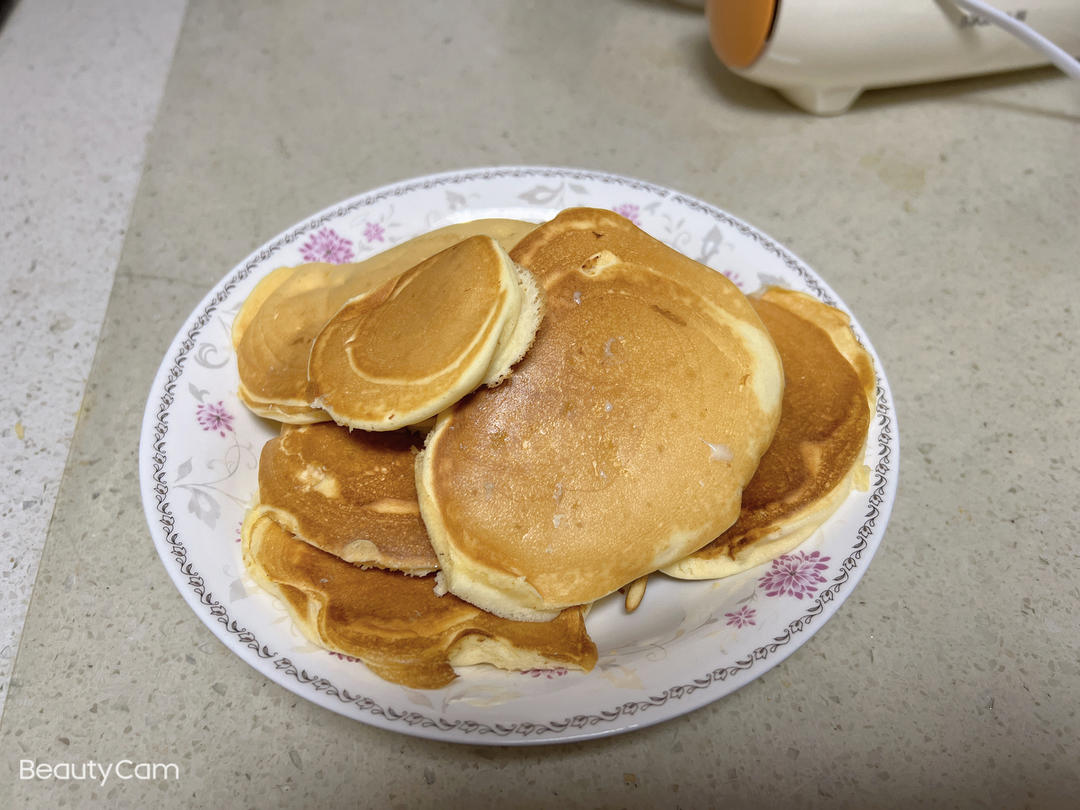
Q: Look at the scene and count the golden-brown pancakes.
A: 6